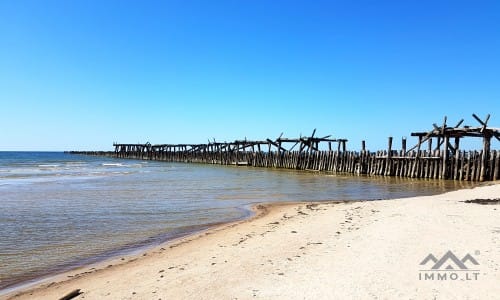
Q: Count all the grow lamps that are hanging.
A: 0